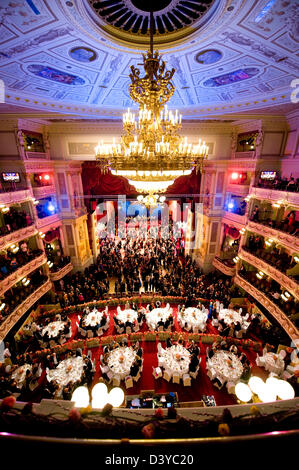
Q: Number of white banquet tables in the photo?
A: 12